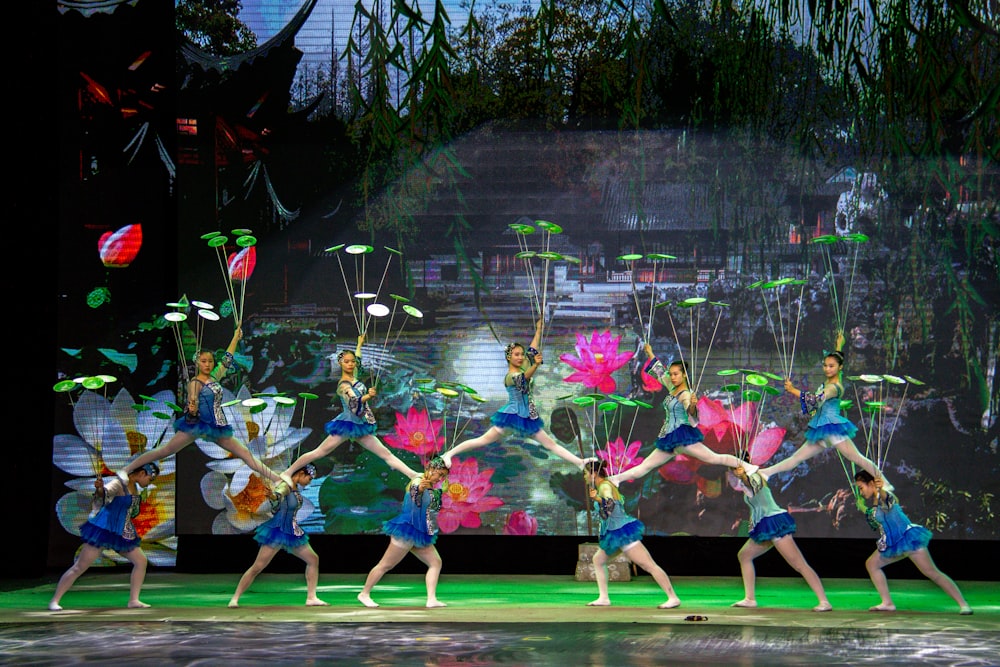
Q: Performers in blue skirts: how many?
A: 11